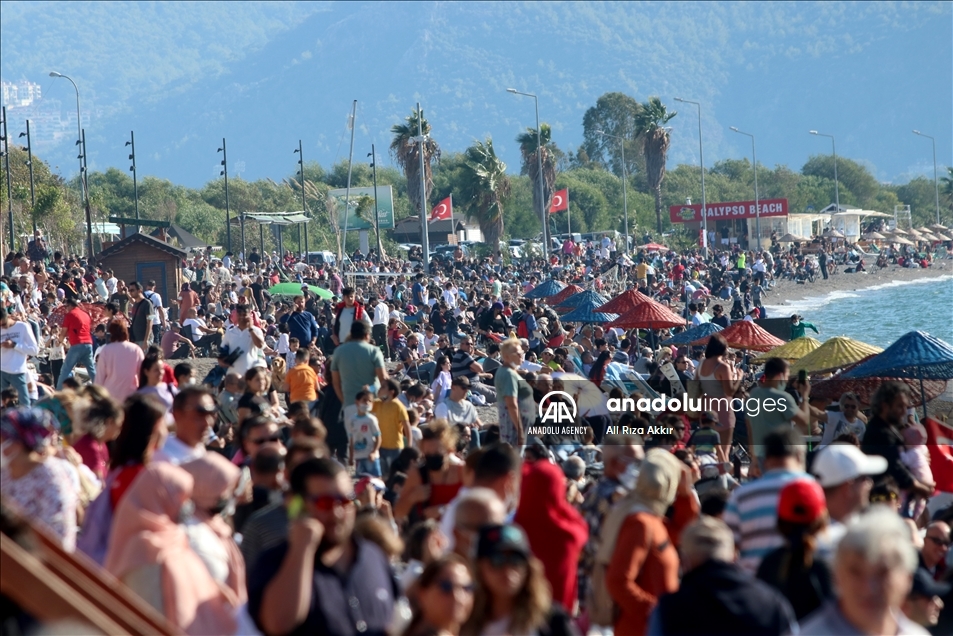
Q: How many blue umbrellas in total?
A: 5